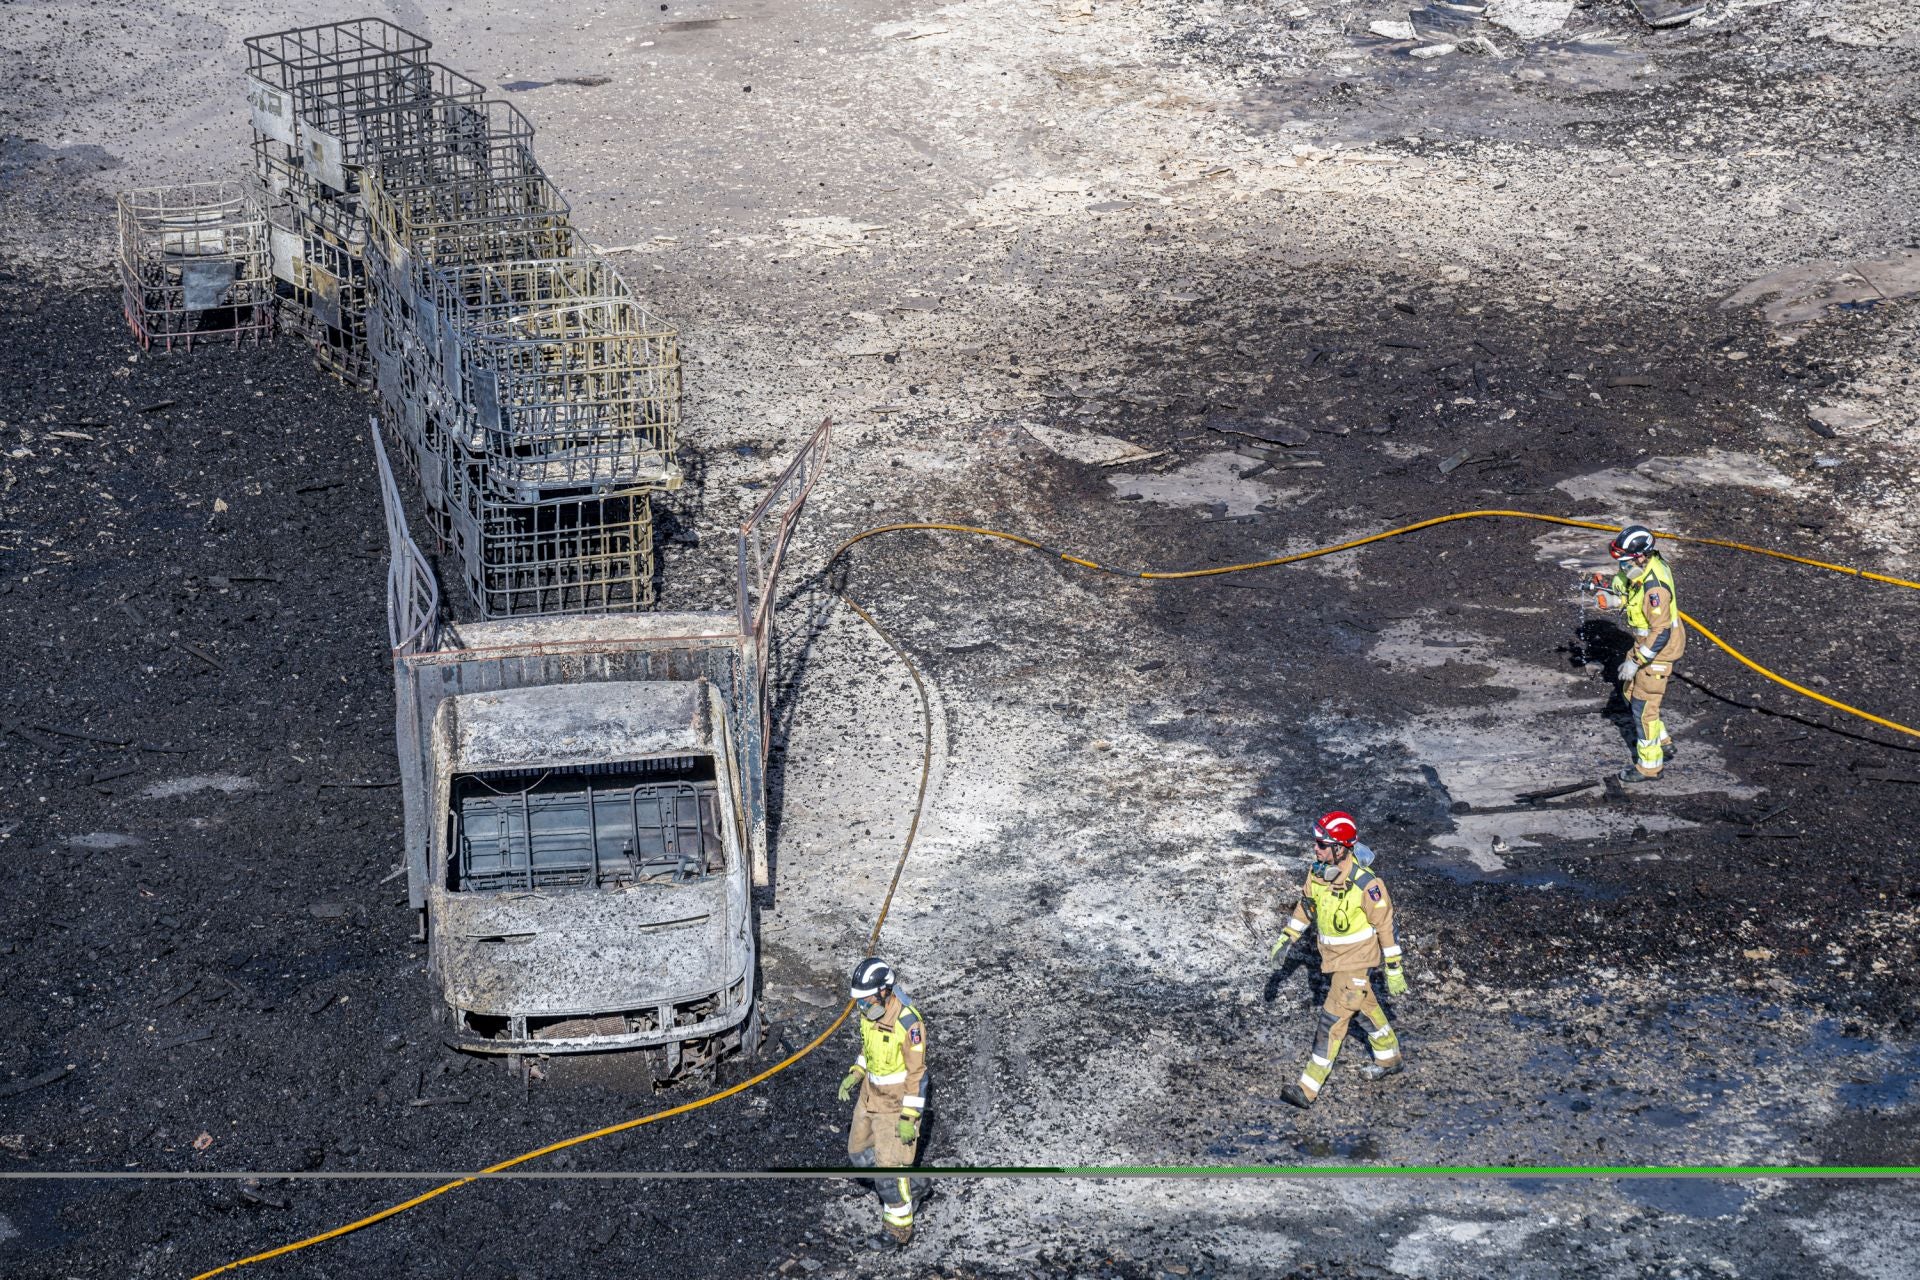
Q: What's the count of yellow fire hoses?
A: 2